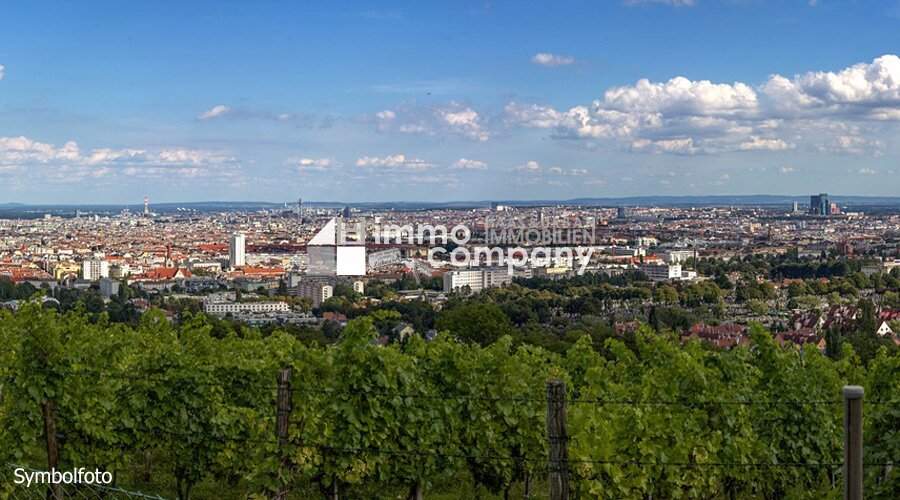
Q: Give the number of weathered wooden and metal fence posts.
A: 4